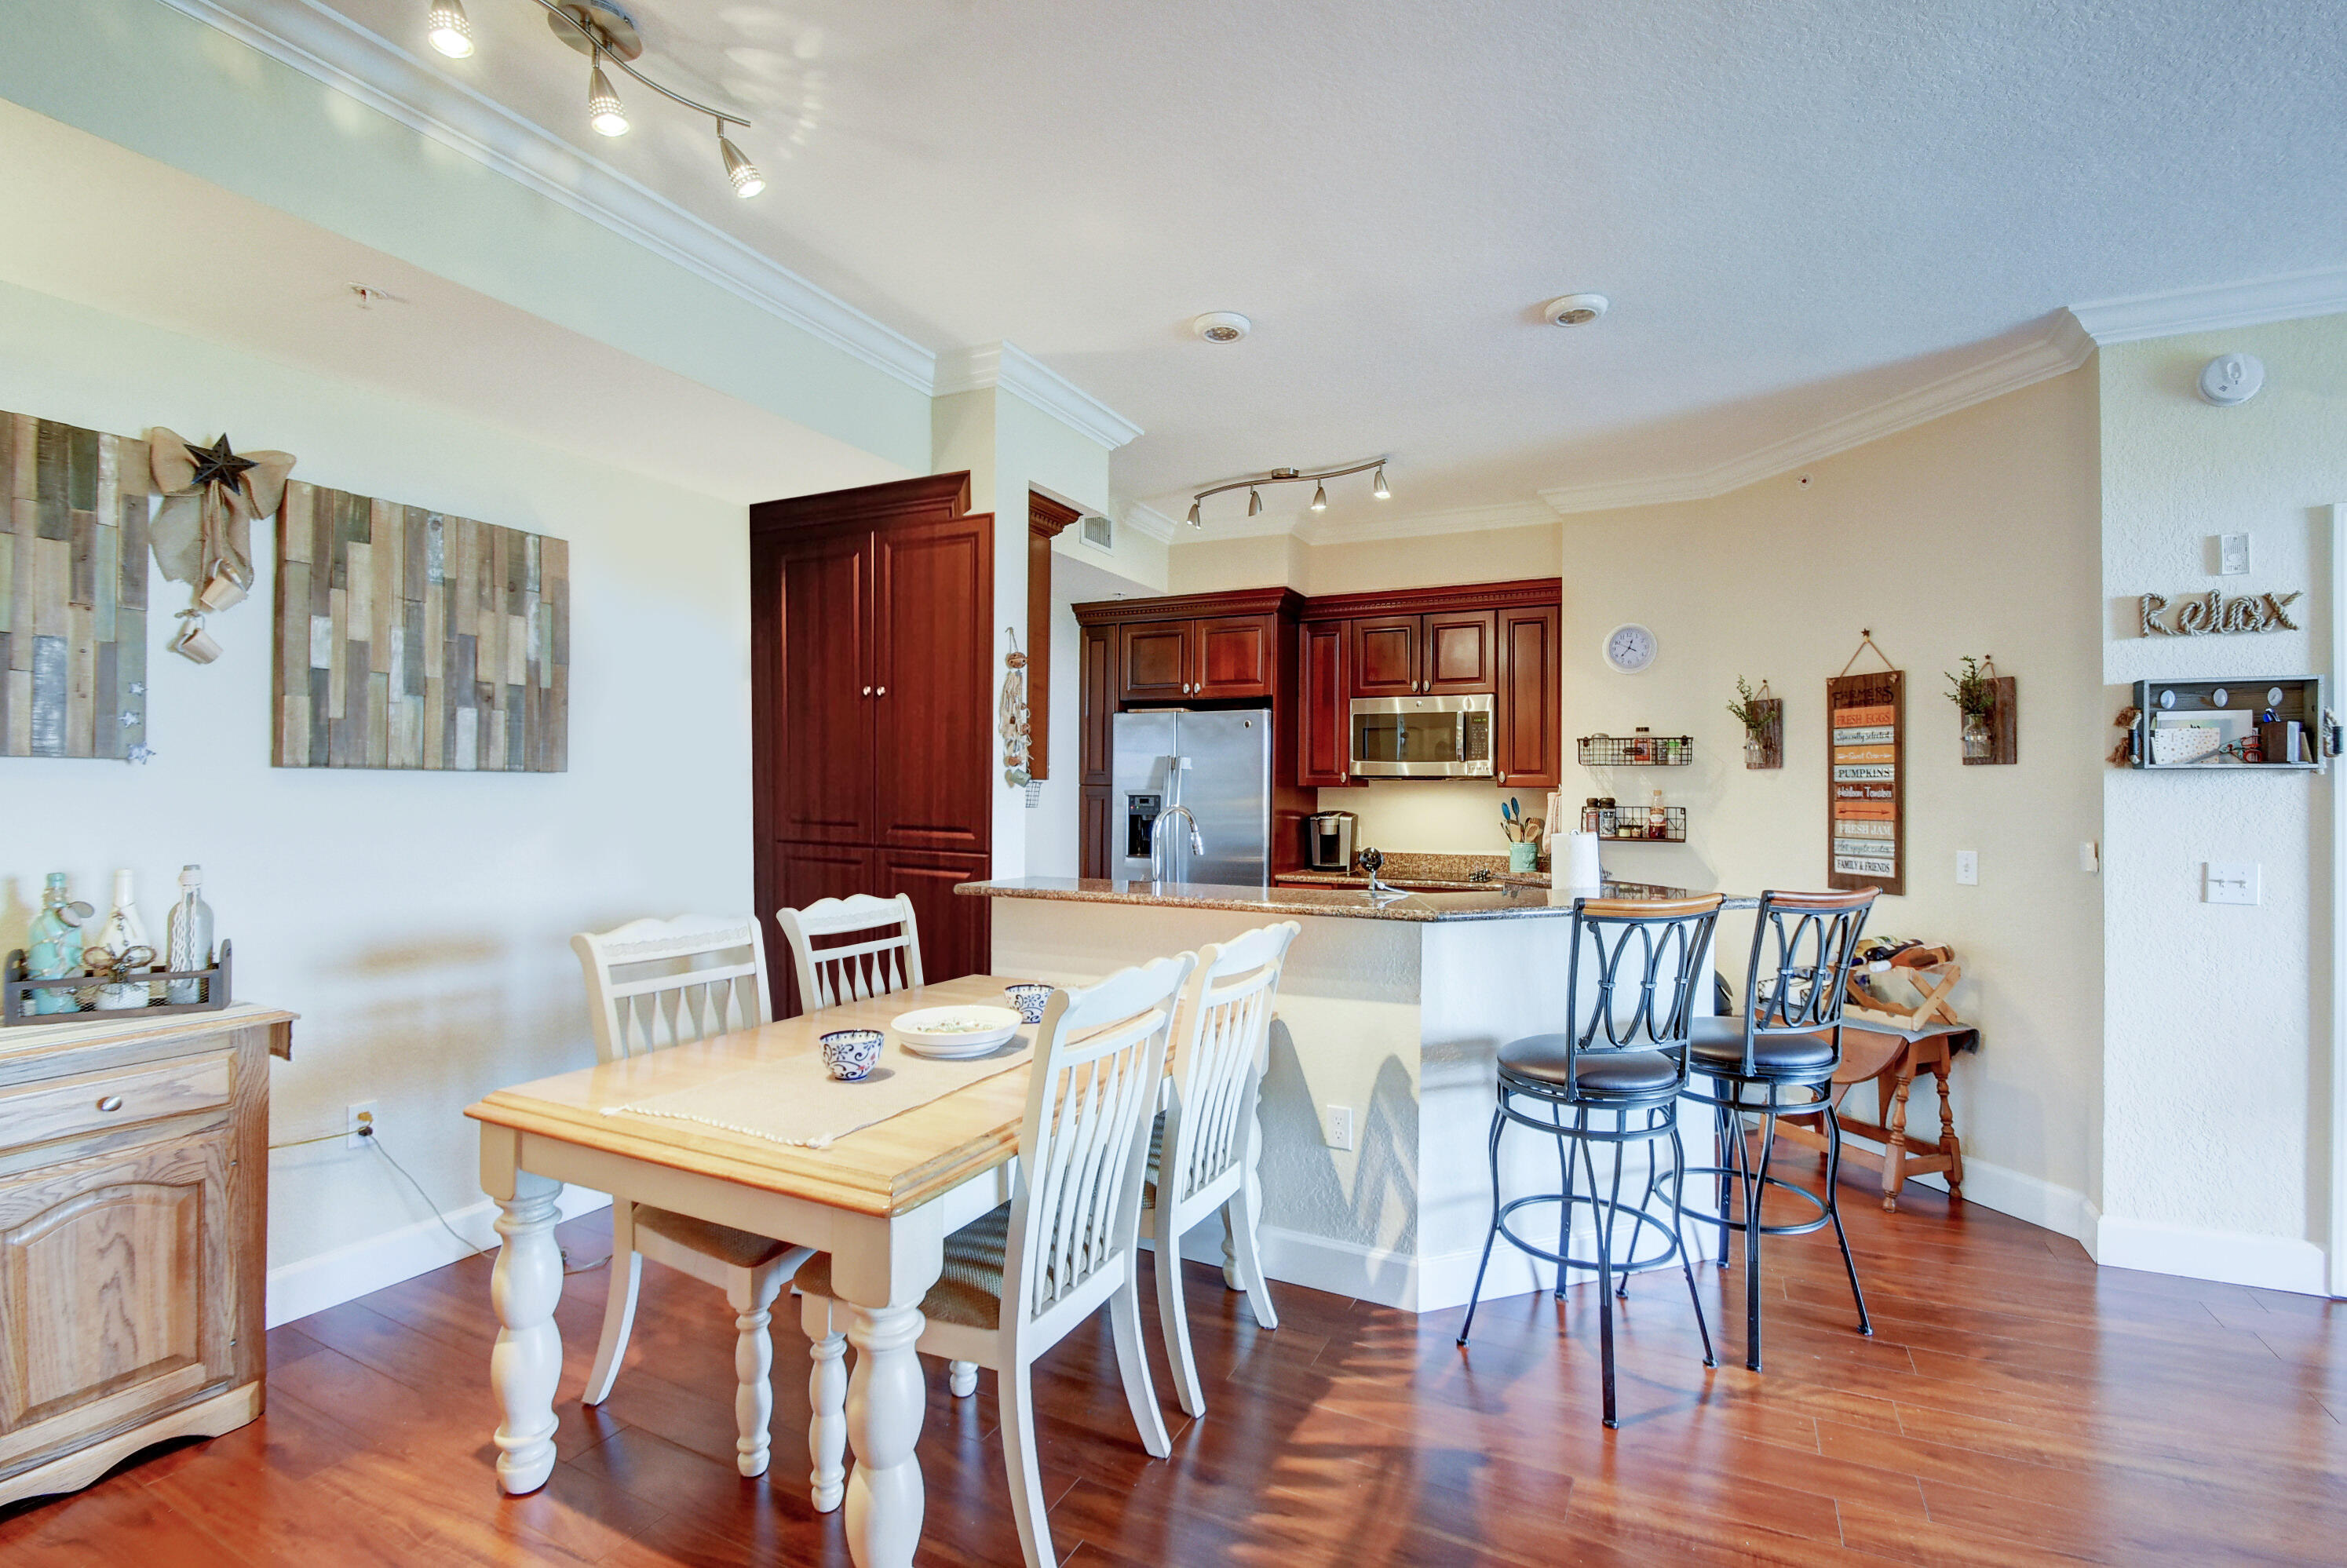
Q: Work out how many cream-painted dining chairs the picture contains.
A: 4